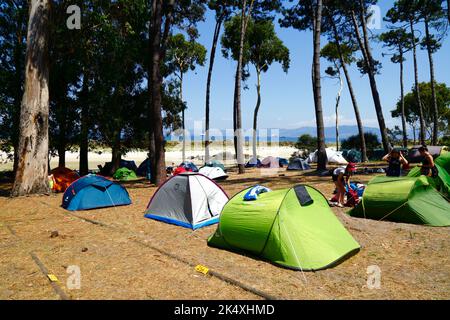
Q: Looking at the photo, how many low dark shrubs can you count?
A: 2